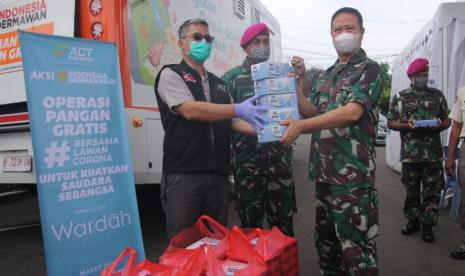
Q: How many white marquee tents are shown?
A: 1